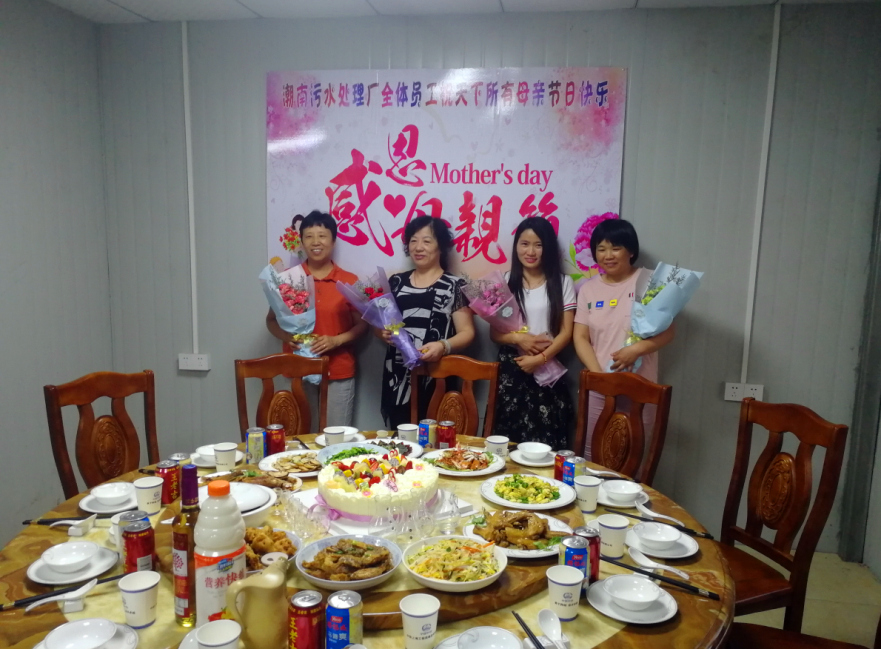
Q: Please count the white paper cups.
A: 12